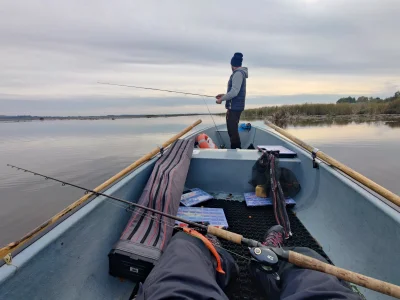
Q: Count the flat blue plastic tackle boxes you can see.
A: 3